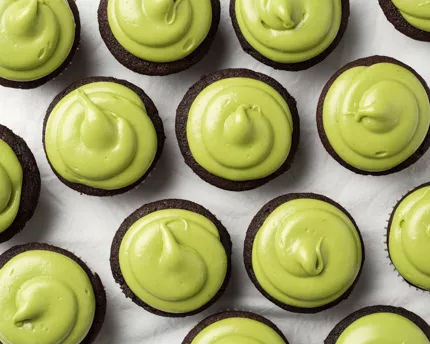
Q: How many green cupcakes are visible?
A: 14